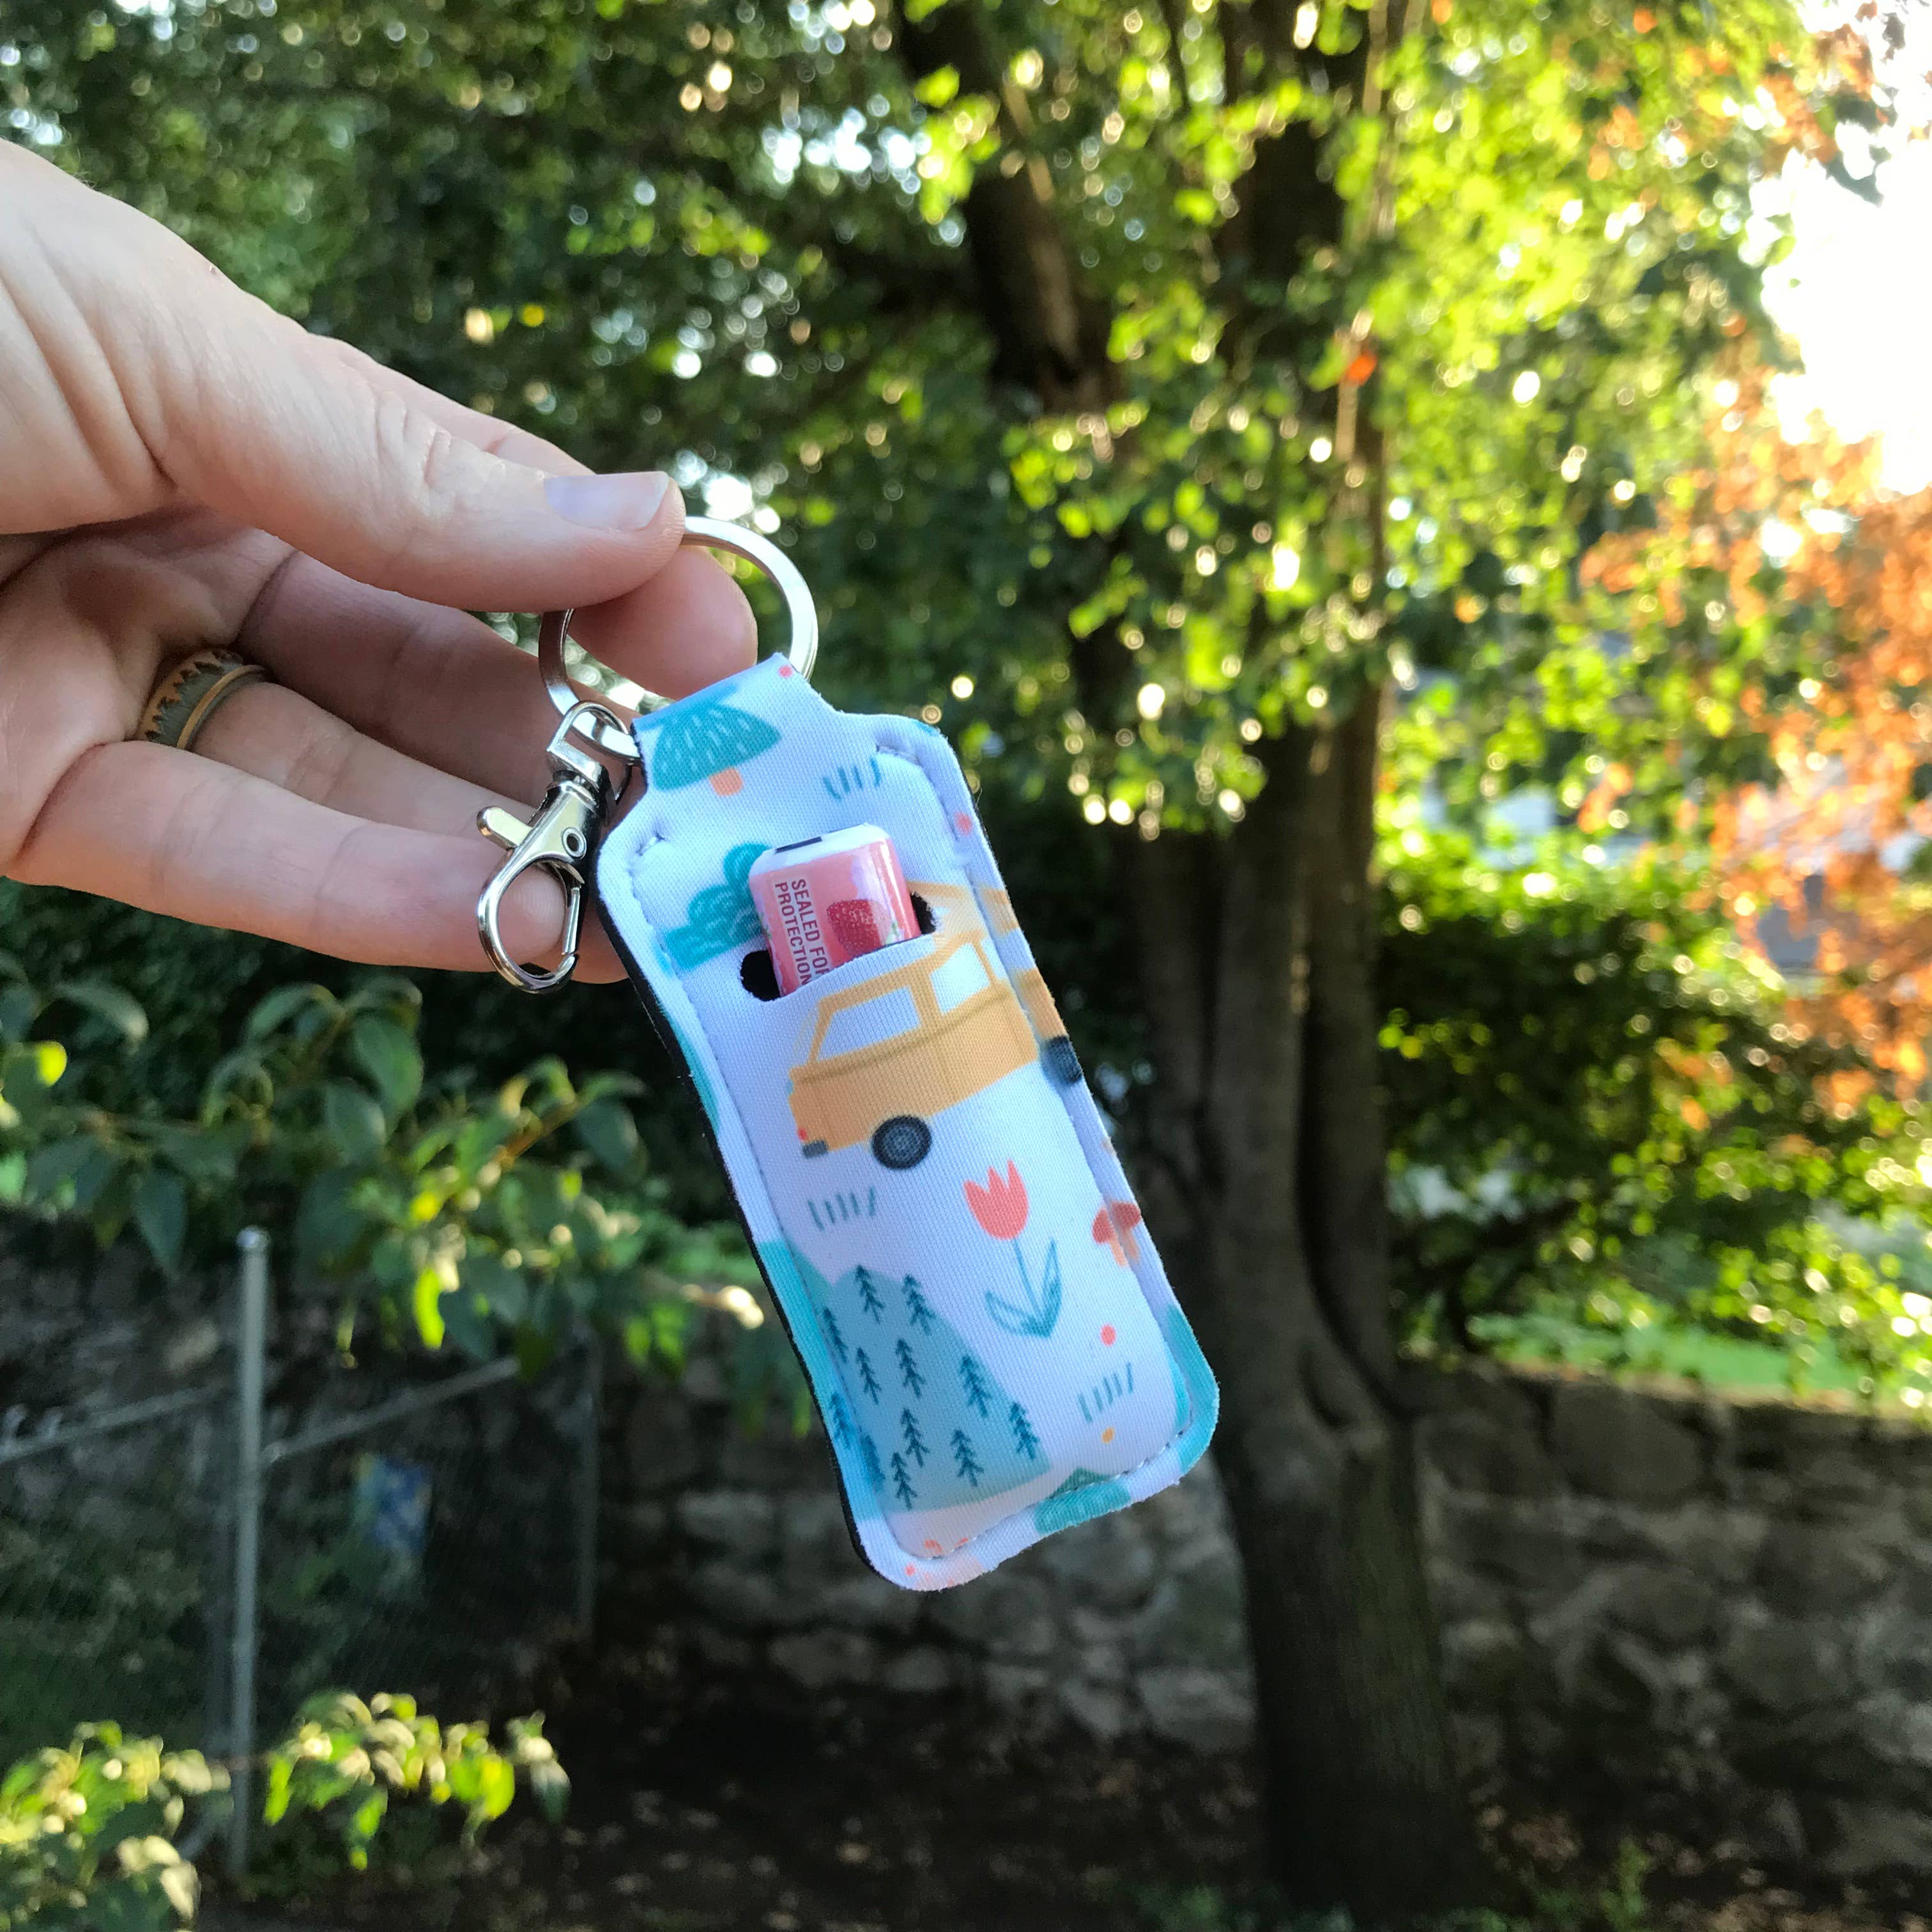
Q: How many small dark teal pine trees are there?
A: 12